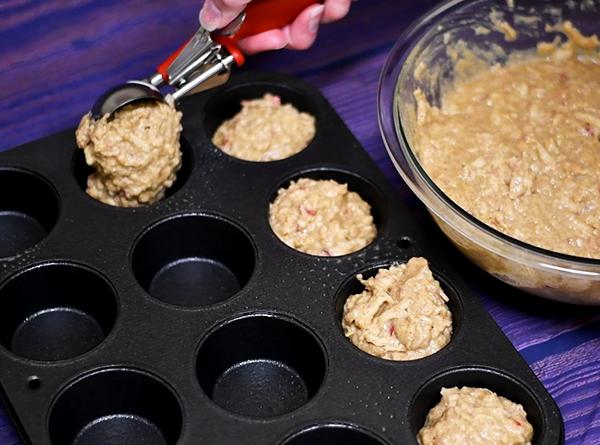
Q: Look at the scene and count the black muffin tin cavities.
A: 11